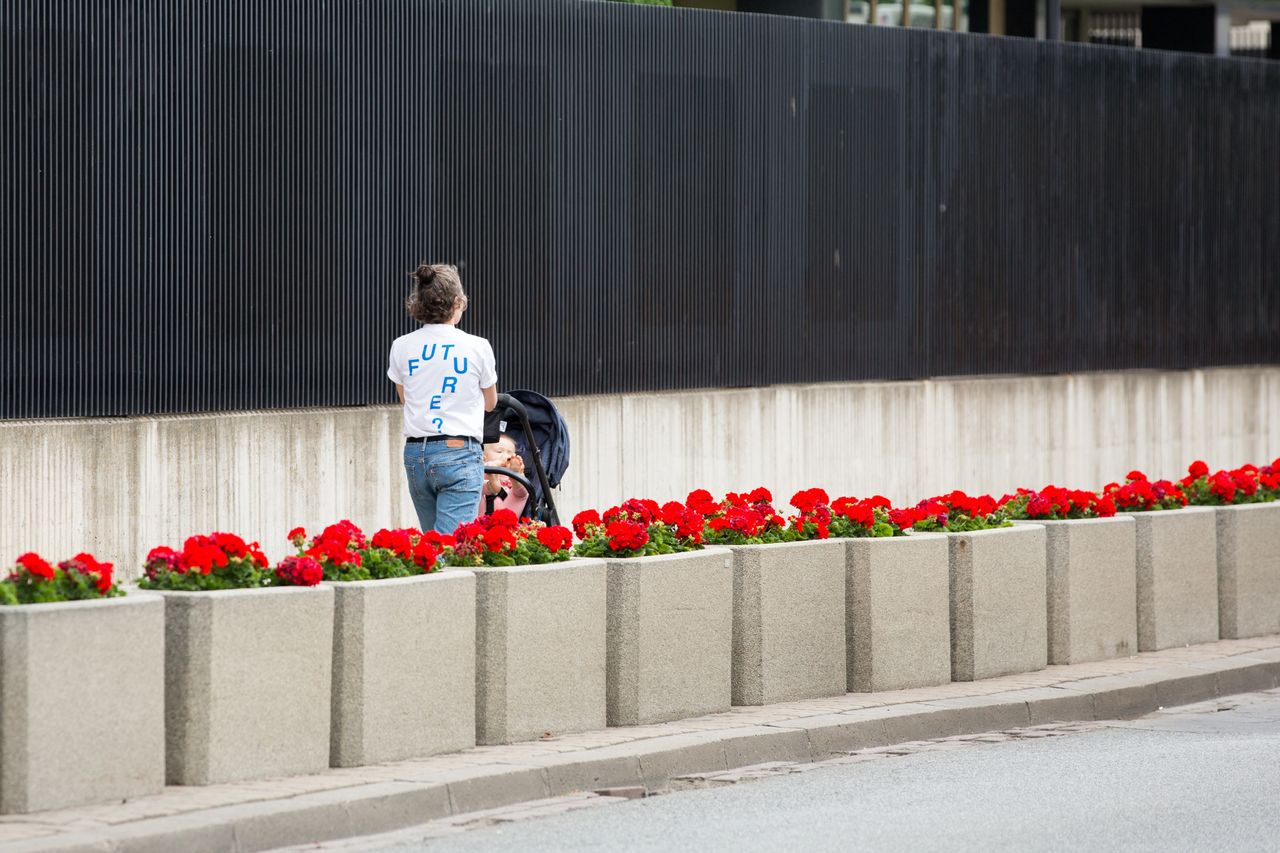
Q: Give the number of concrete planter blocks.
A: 11